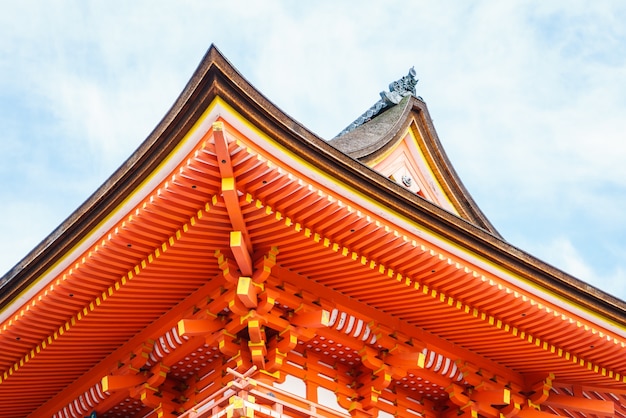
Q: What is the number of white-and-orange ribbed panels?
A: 4